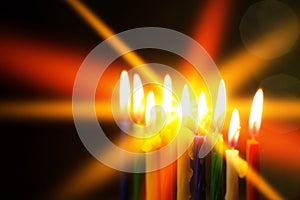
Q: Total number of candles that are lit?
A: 9